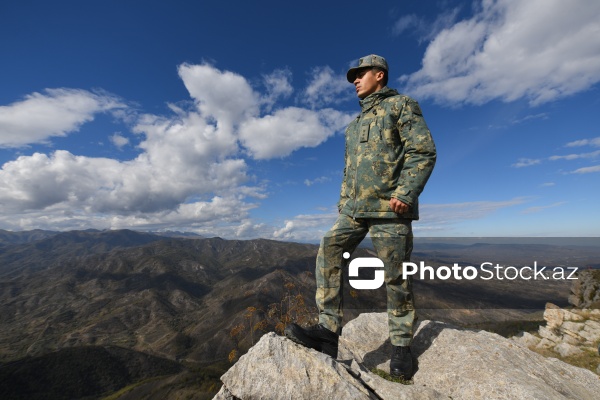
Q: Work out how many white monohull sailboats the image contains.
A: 0